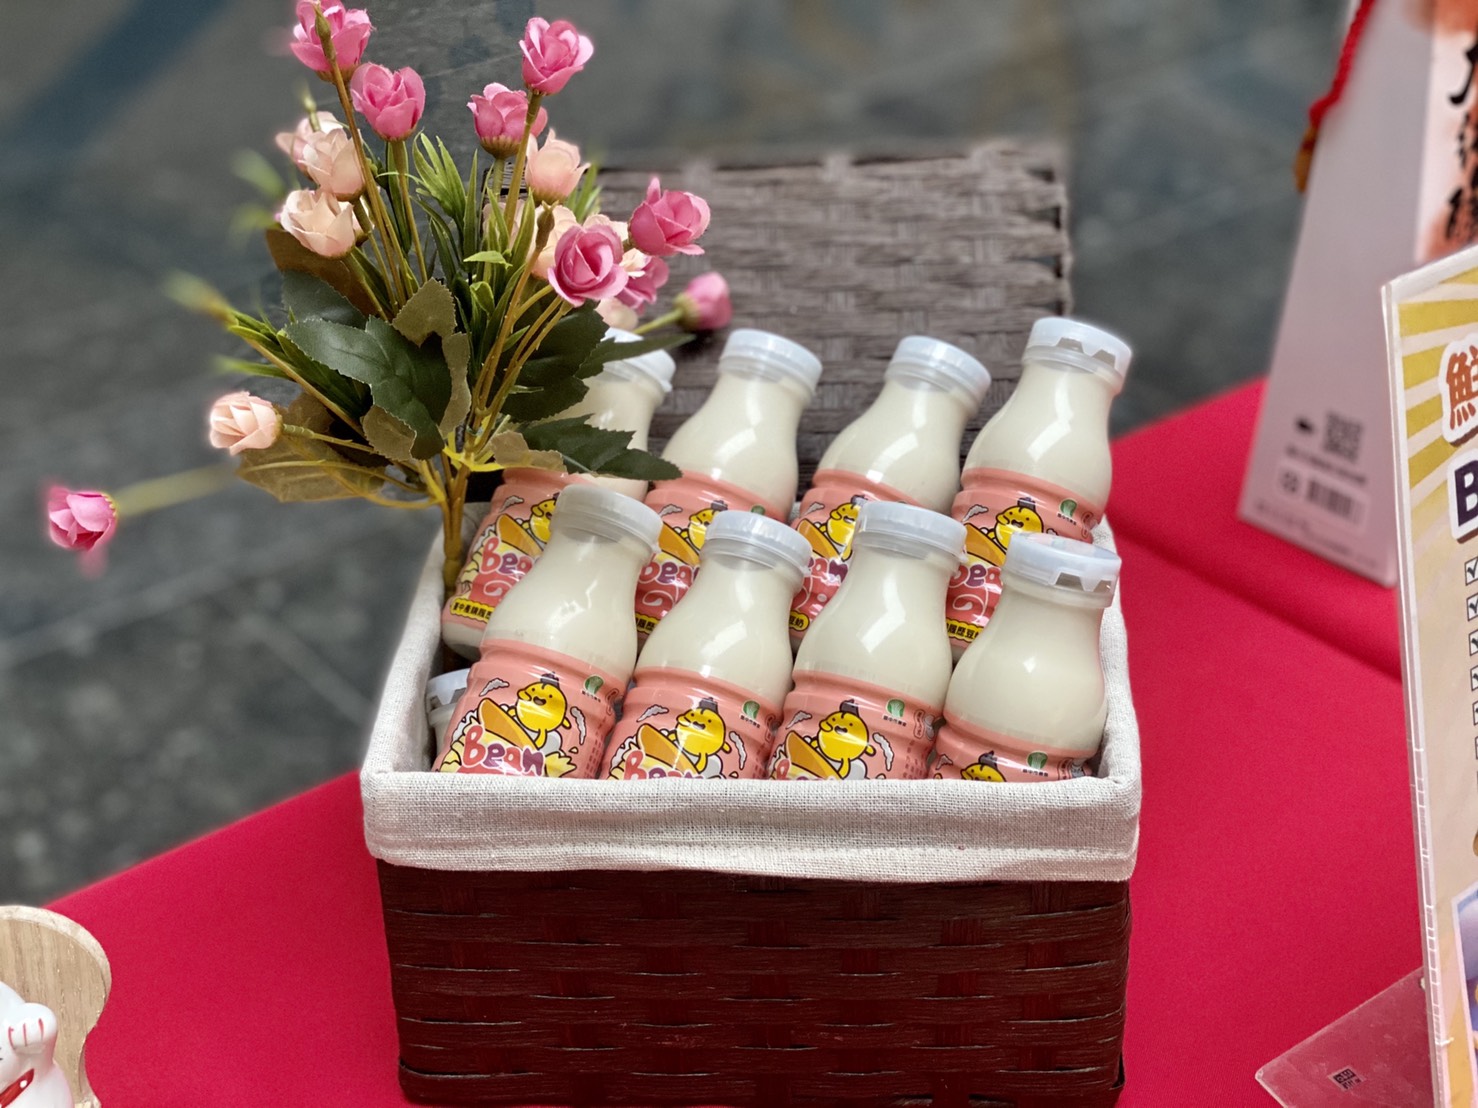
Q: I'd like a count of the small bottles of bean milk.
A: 9